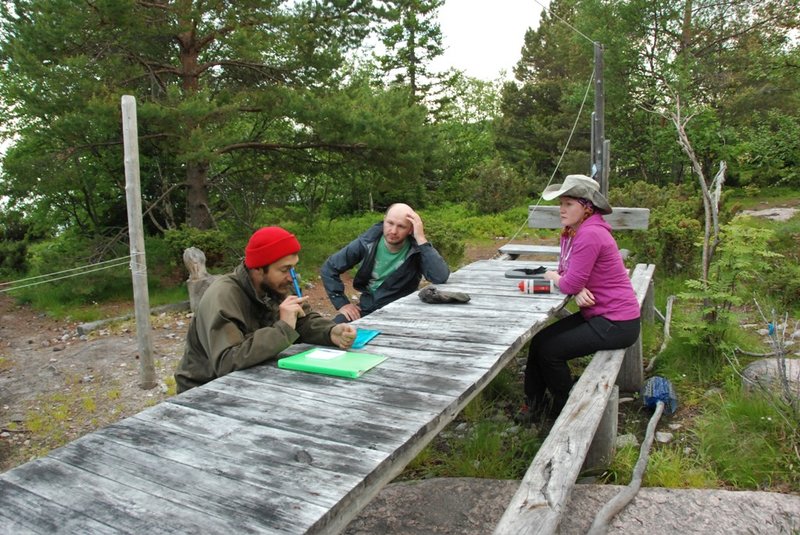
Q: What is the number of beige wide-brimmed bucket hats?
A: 1